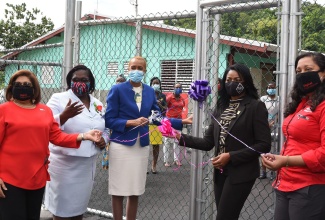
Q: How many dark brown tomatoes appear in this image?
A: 0